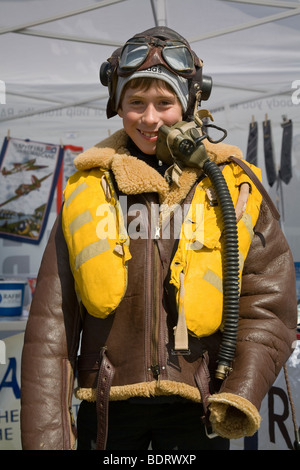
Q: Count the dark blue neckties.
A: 3